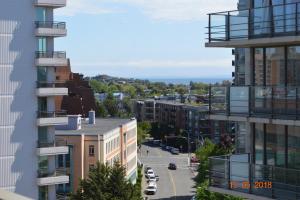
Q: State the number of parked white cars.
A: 3